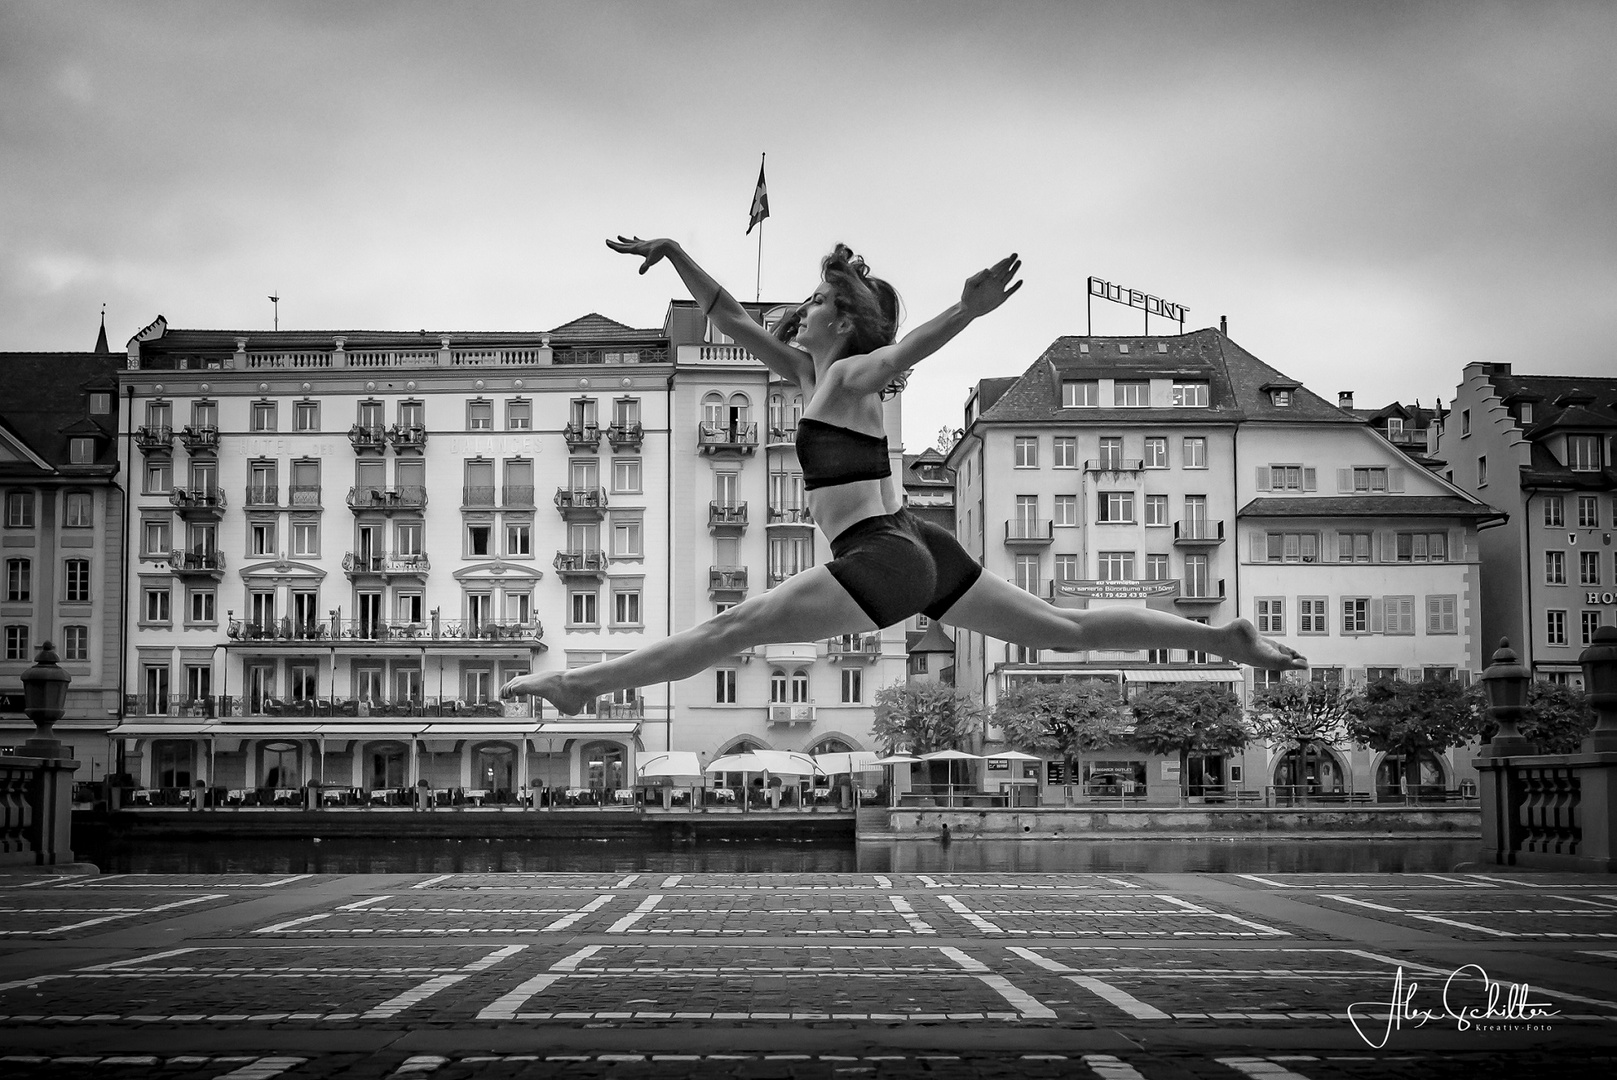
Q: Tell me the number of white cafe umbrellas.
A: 7